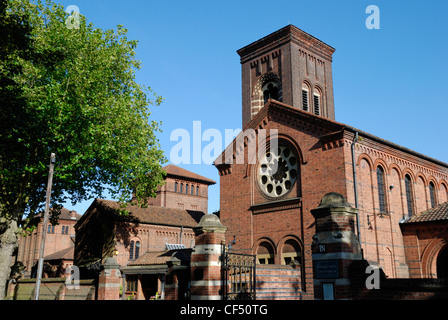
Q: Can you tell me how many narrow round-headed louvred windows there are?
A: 2